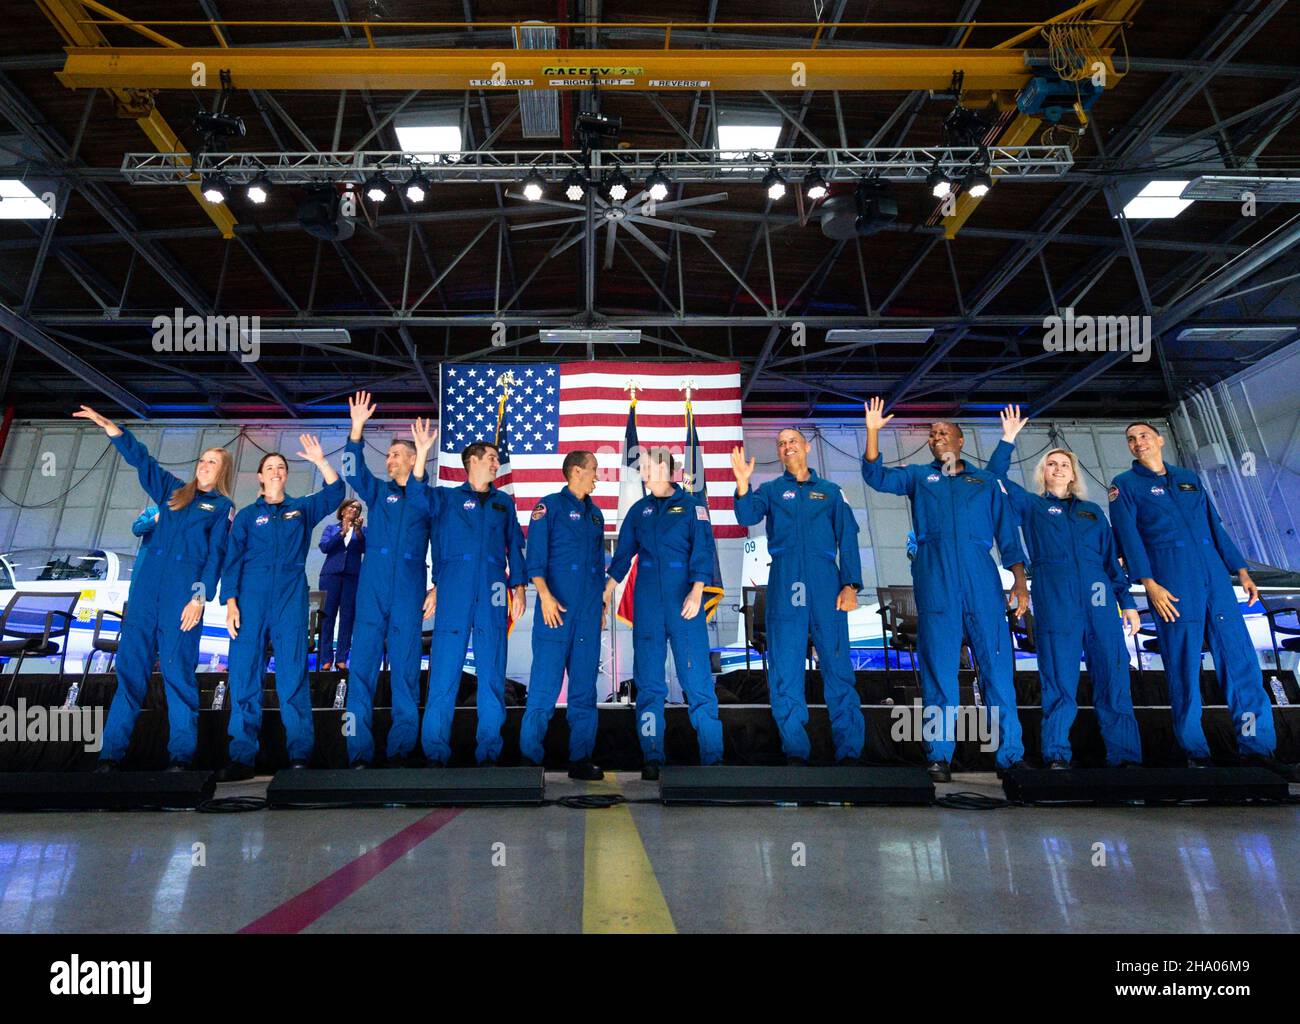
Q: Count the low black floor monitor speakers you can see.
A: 4